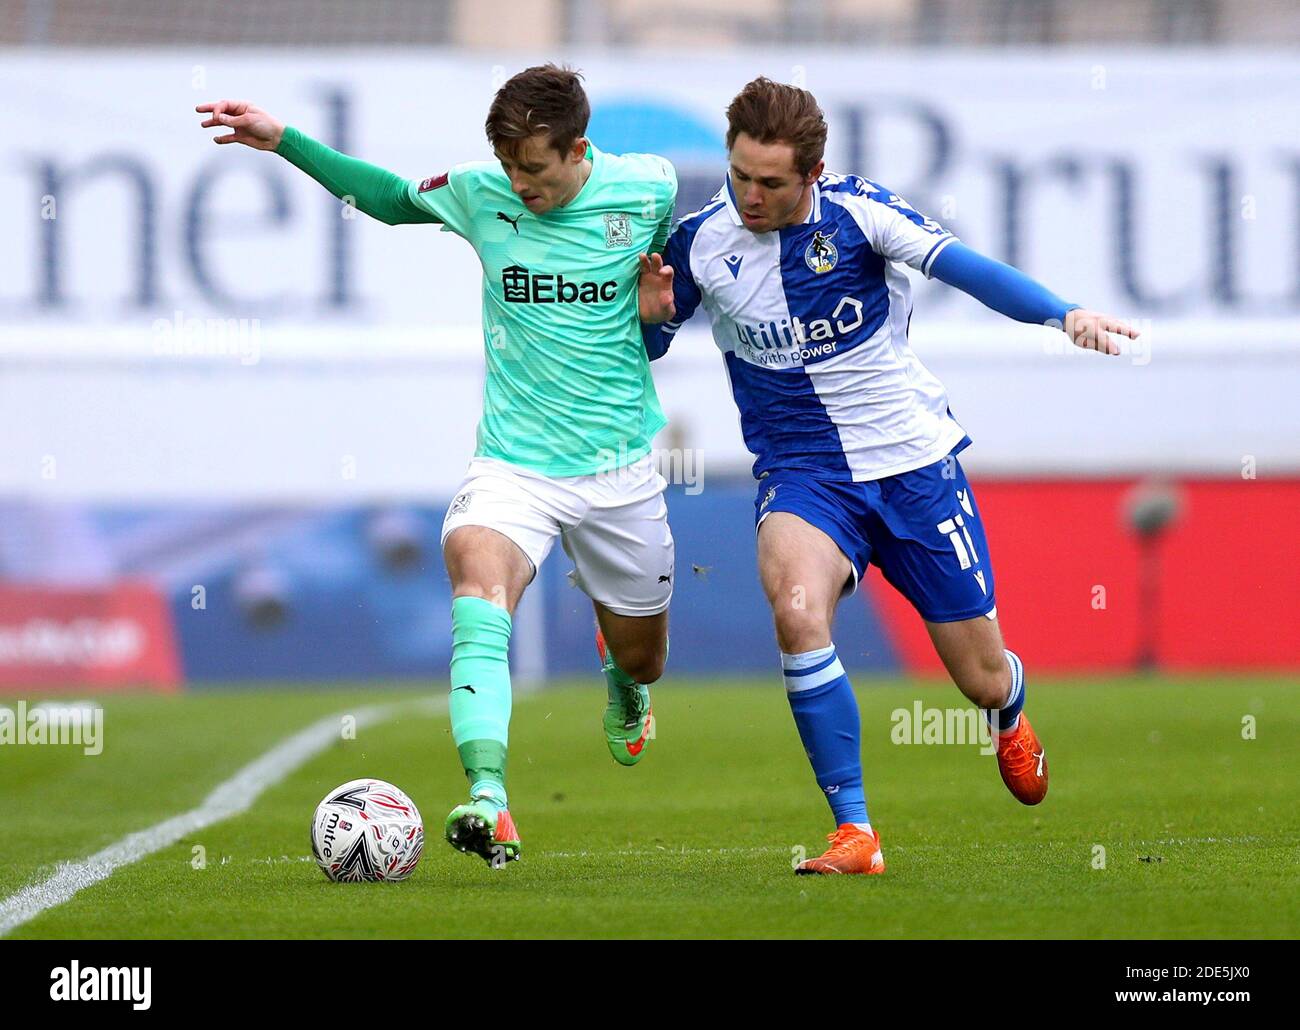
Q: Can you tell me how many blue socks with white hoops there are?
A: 2